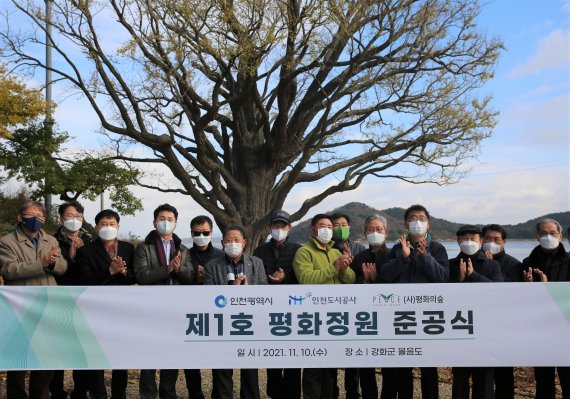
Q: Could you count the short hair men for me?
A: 14